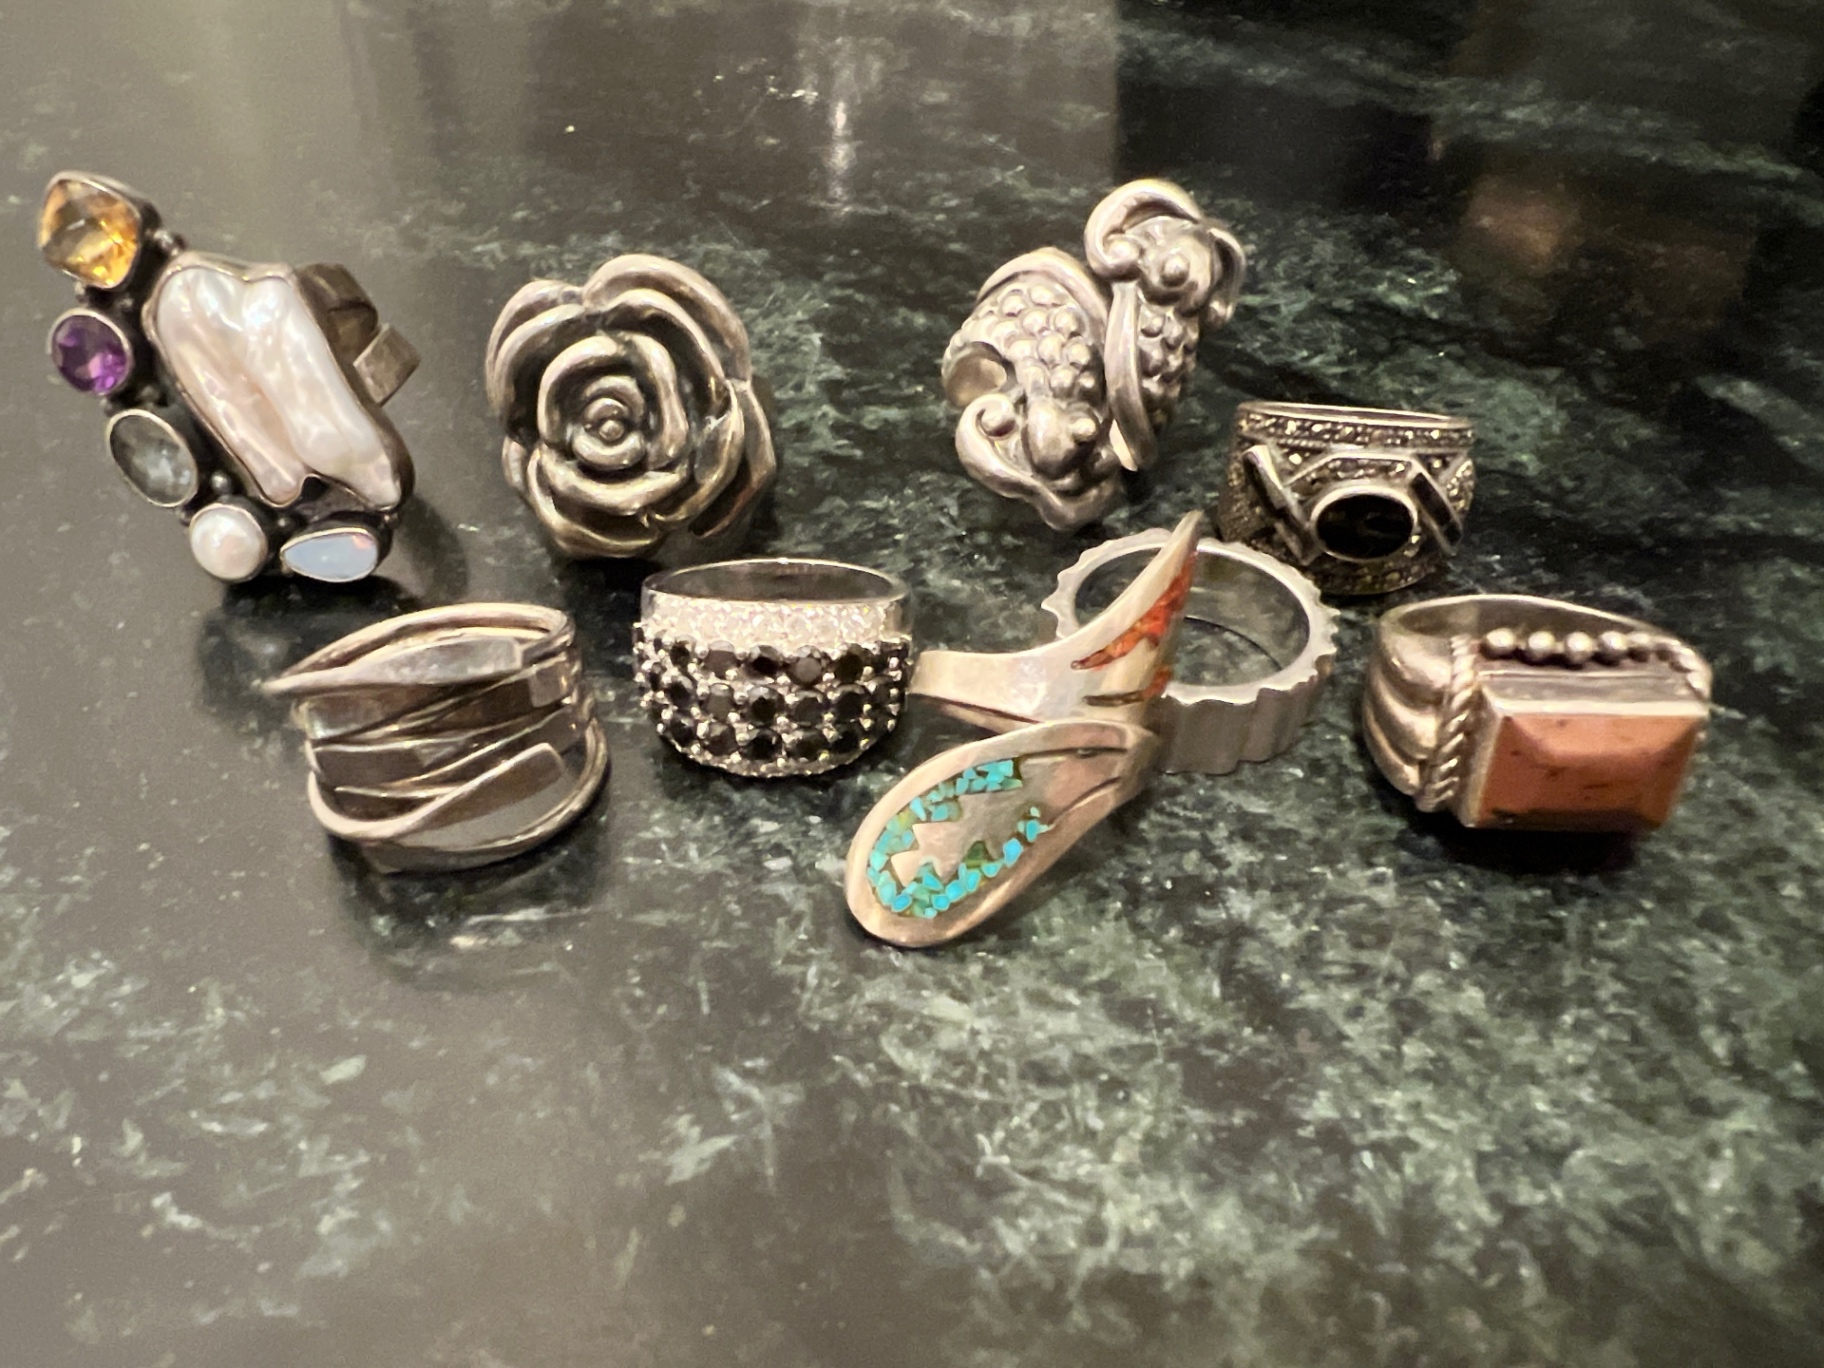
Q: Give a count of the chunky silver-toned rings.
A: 9